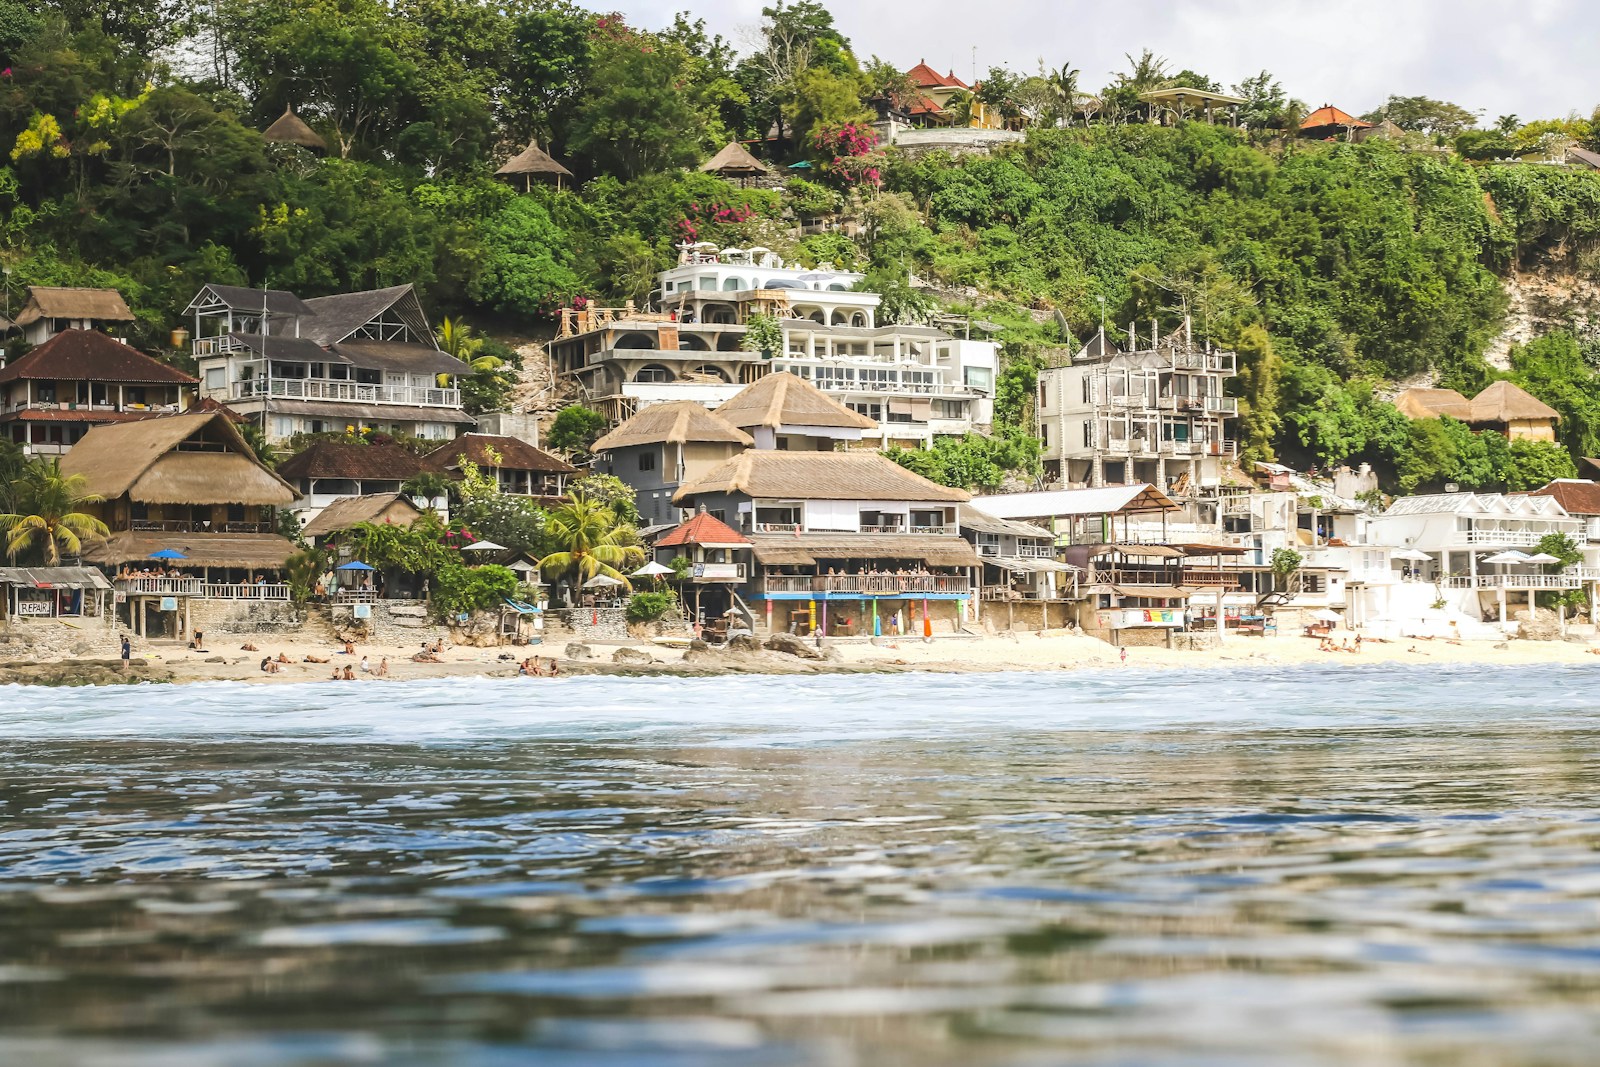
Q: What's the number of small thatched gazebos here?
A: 3